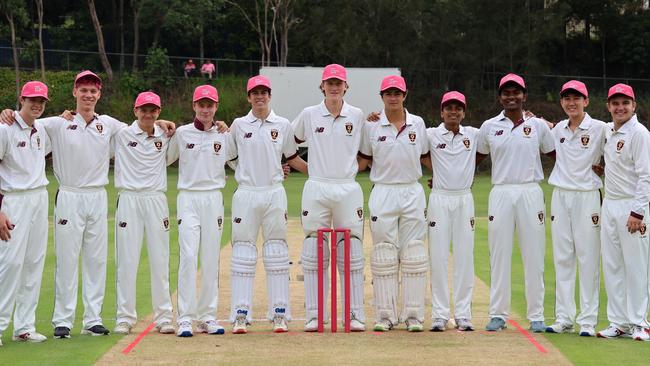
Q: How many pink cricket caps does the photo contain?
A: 11